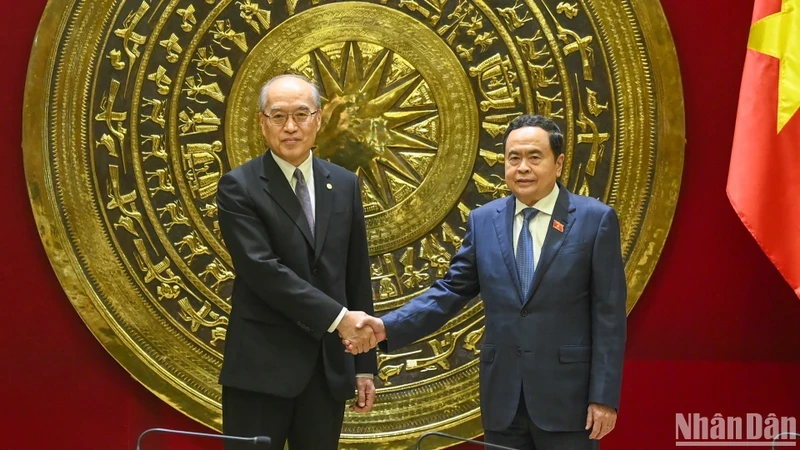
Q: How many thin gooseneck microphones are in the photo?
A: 3